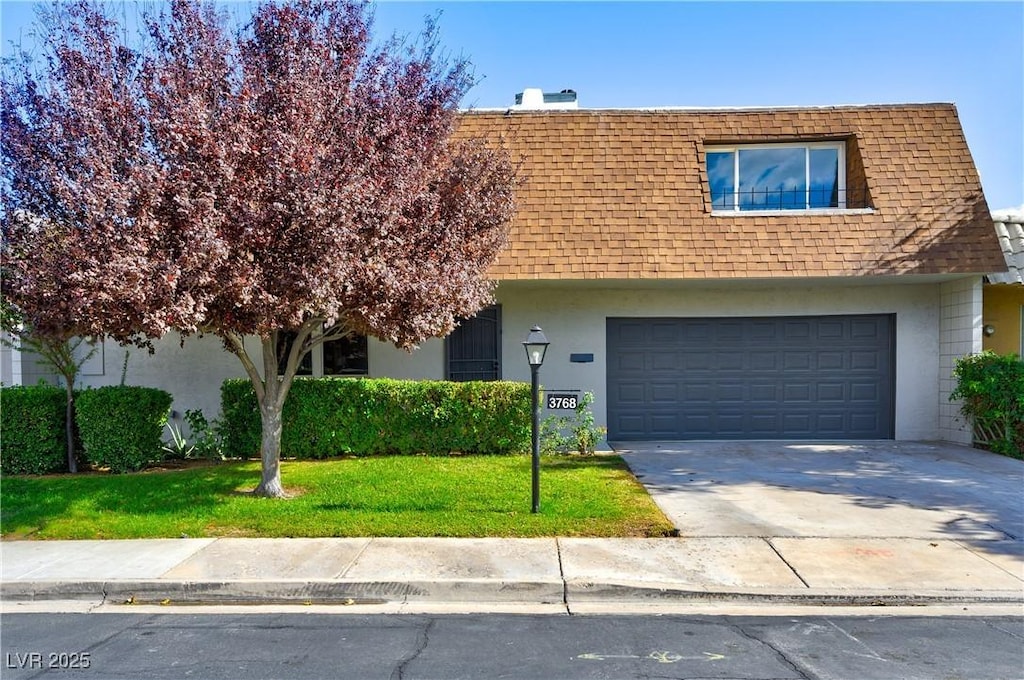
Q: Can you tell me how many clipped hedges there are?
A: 3